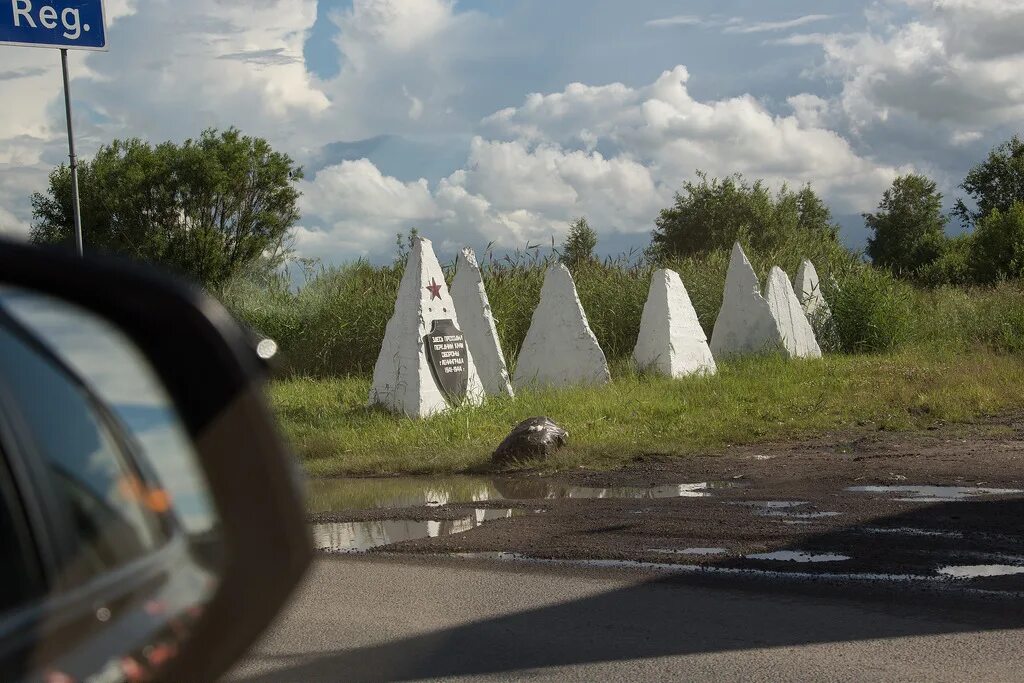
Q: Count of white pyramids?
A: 7